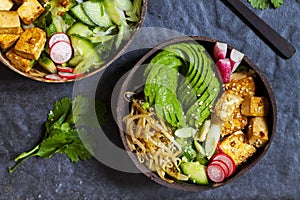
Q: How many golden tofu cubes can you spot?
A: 12